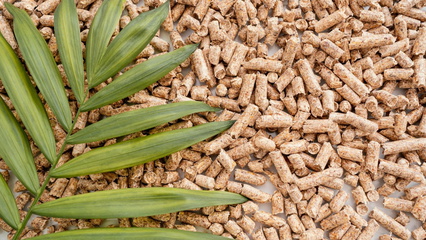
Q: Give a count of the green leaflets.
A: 12